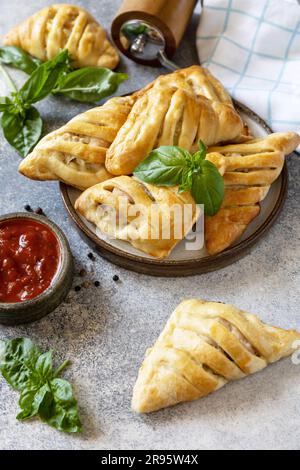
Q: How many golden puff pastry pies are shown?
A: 7